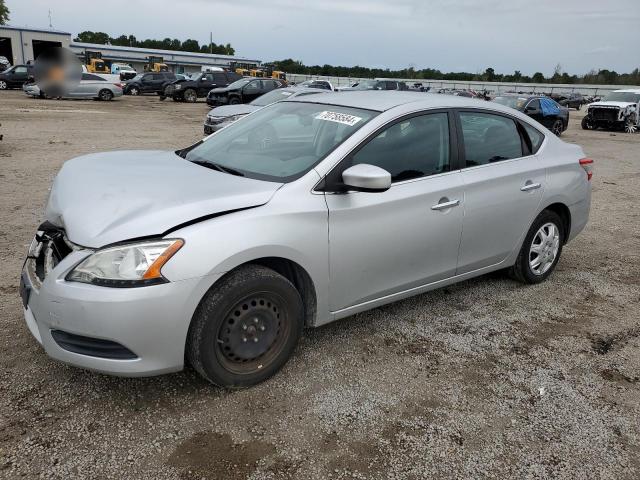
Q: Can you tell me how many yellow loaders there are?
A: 5